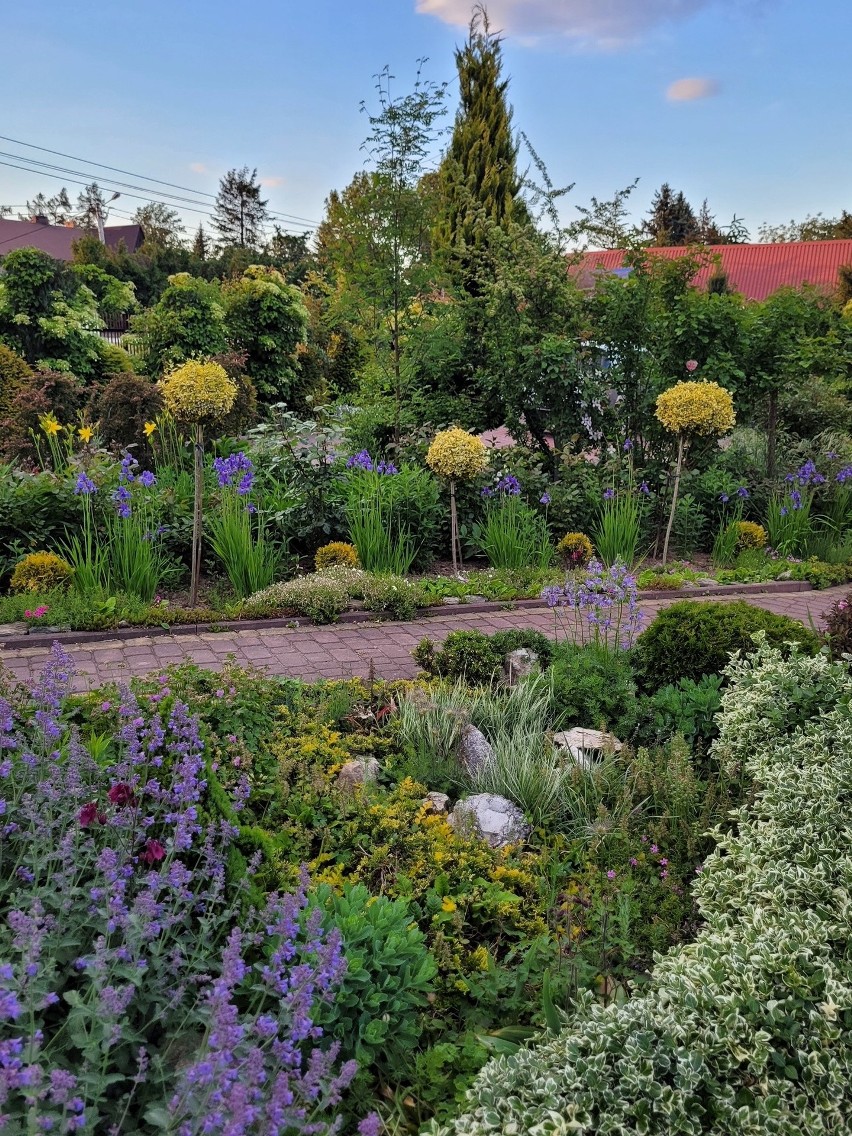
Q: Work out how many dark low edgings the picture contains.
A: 1